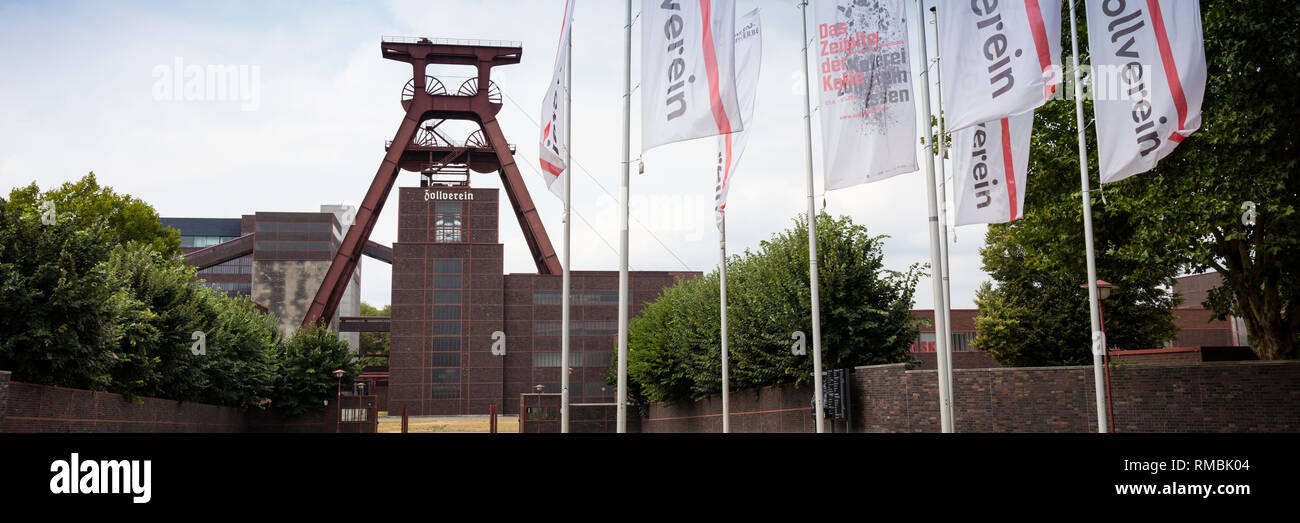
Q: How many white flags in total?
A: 7